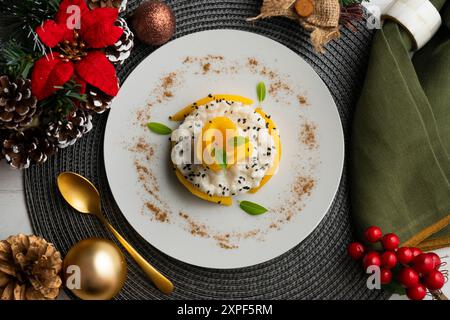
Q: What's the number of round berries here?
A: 13